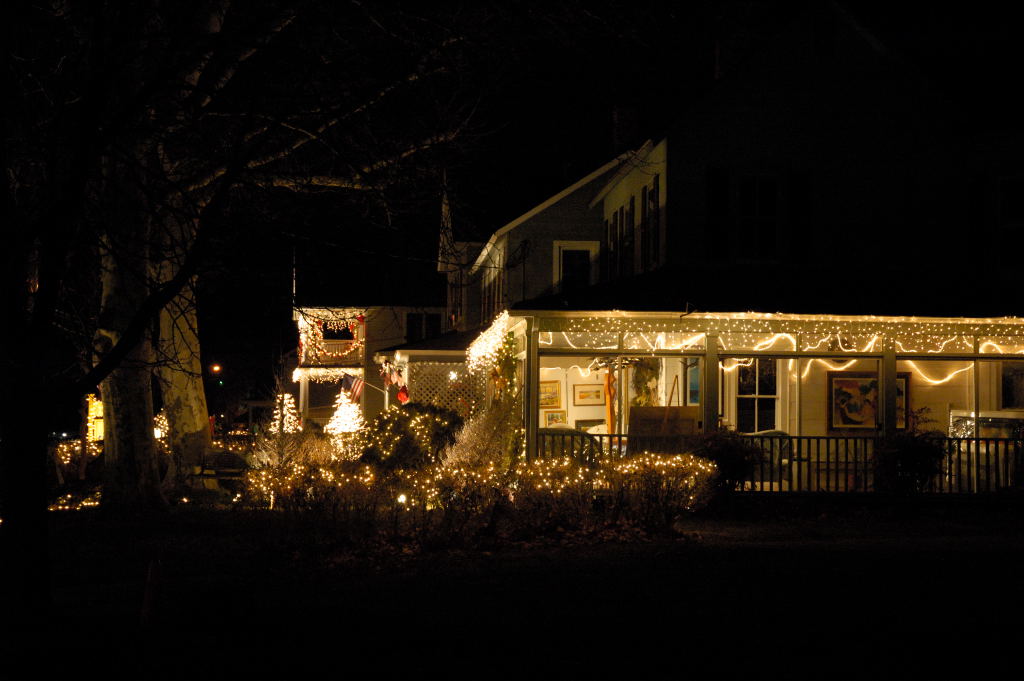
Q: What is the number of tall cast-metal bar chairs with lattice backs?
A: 0